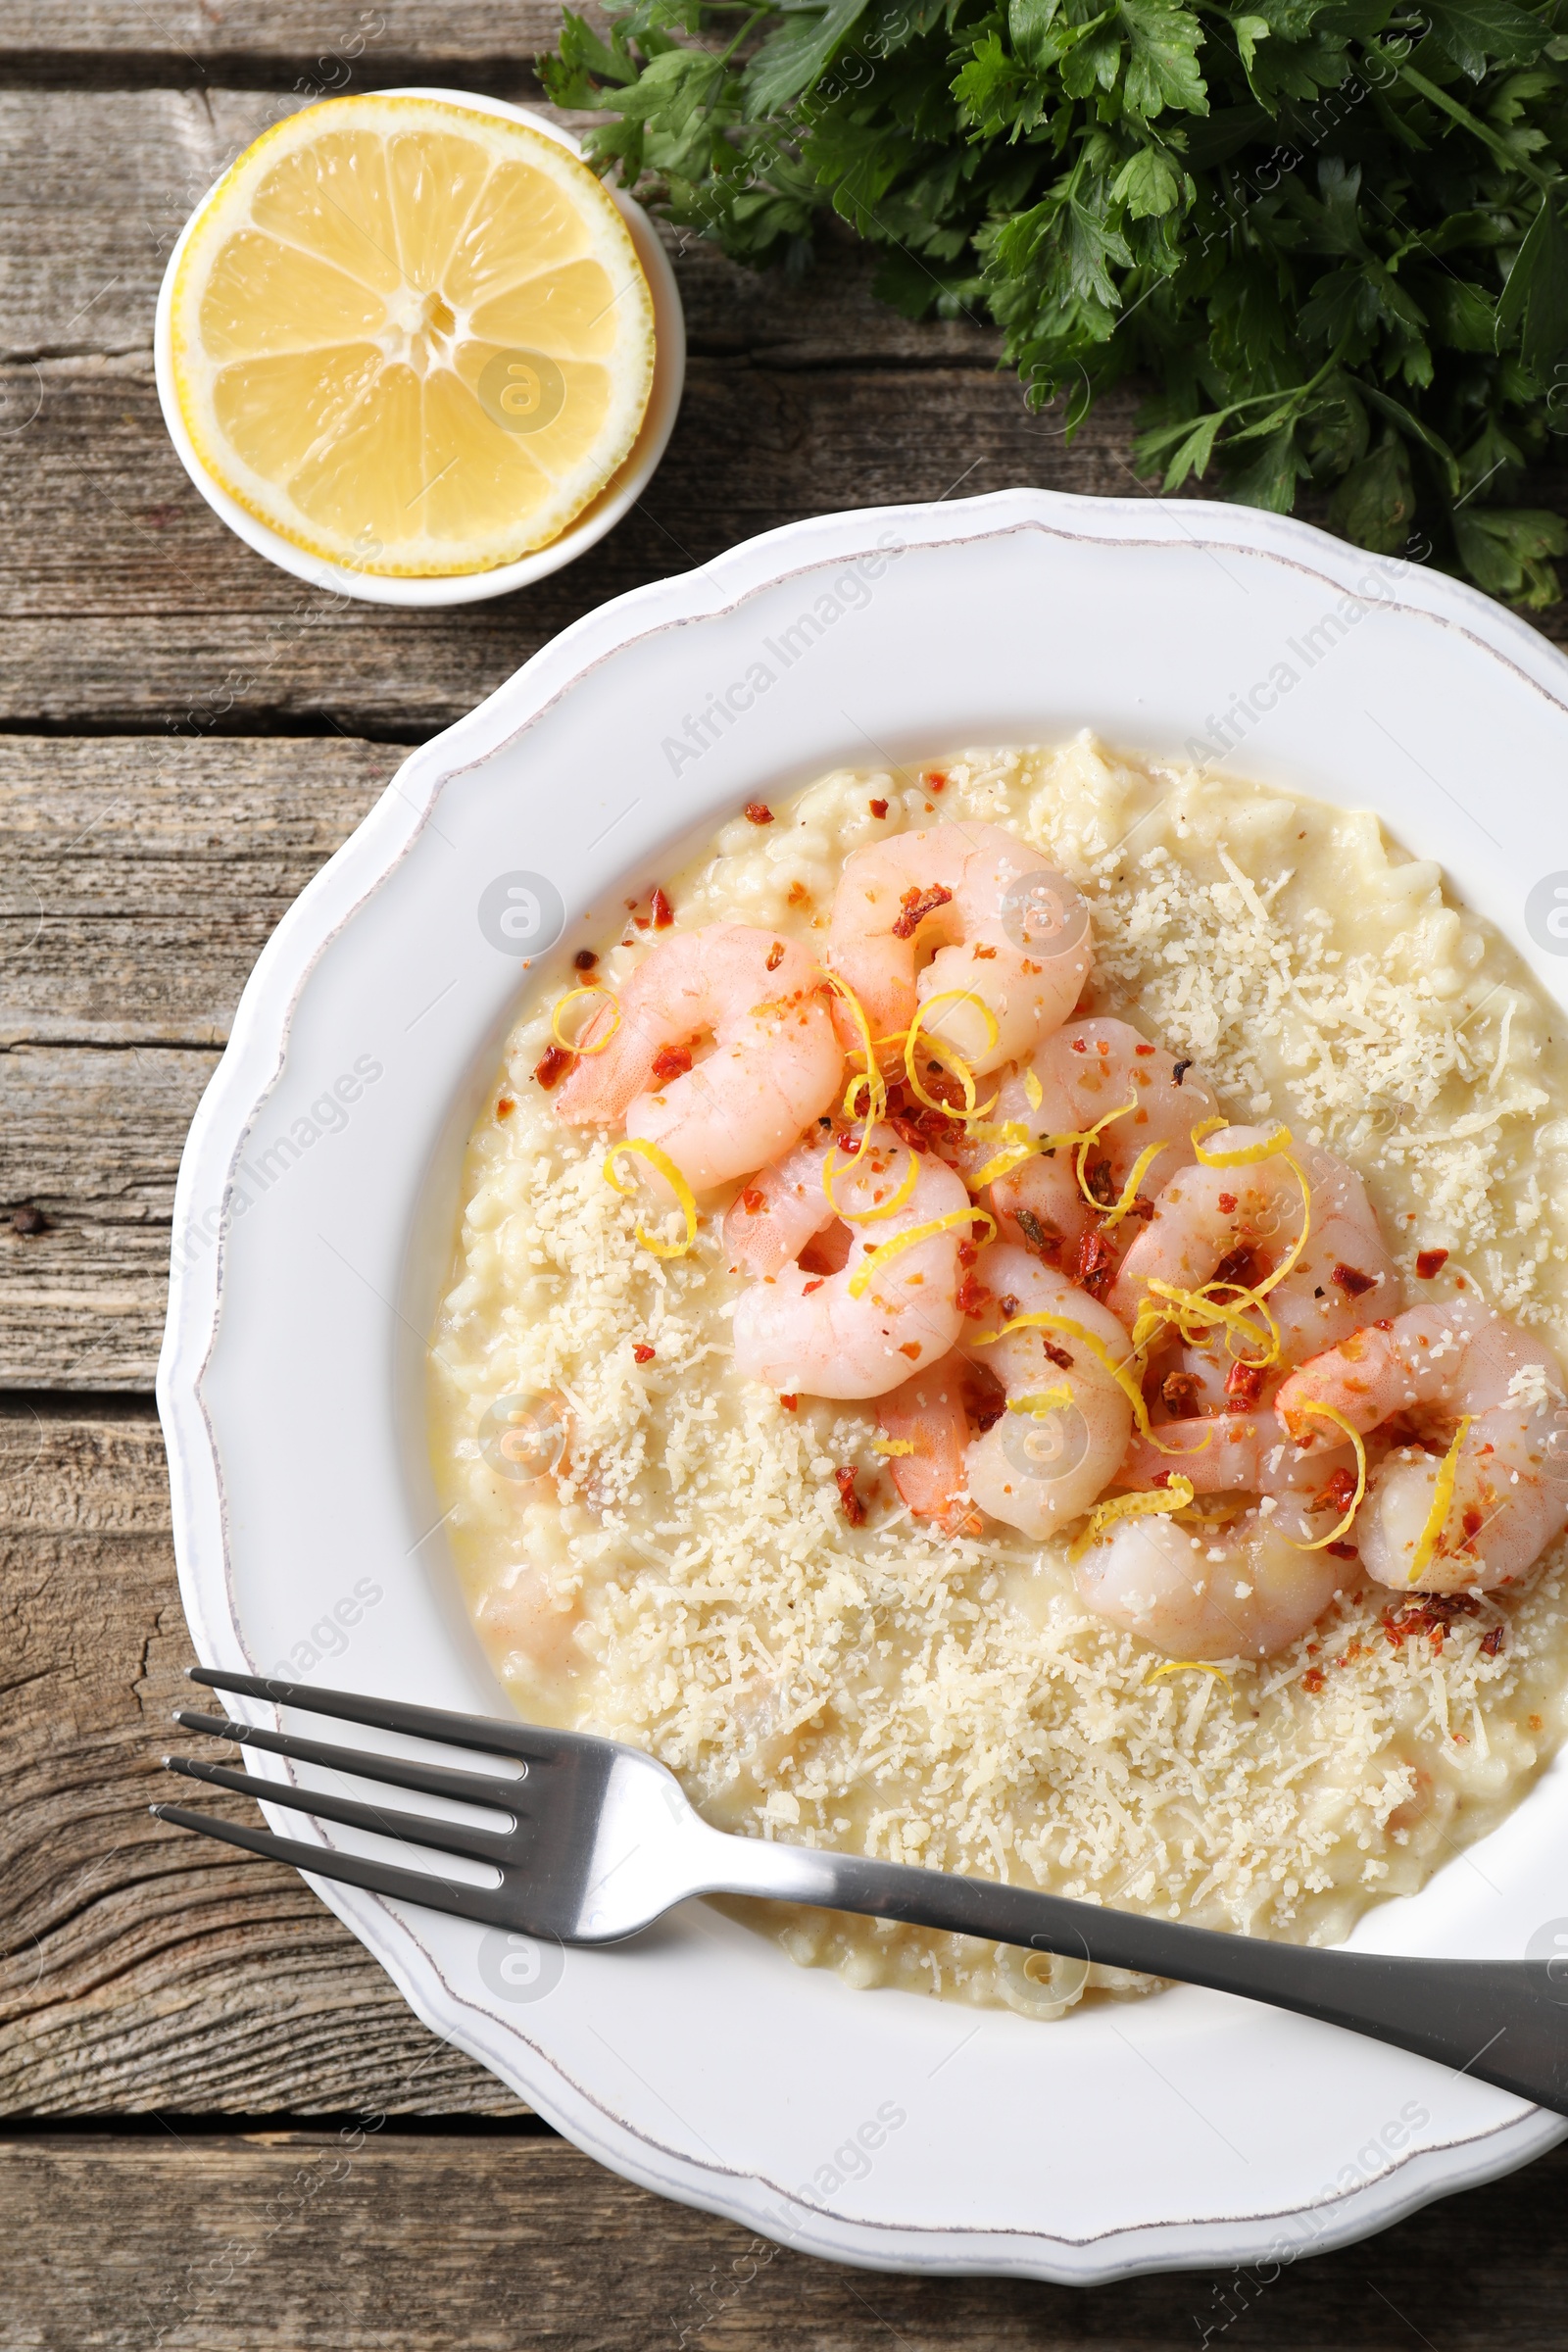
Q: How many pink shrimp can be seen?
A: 8